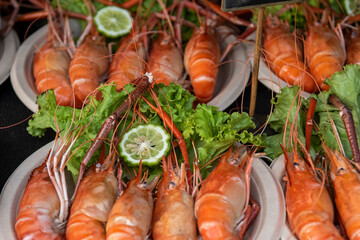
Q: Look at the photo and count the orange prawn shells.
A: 15